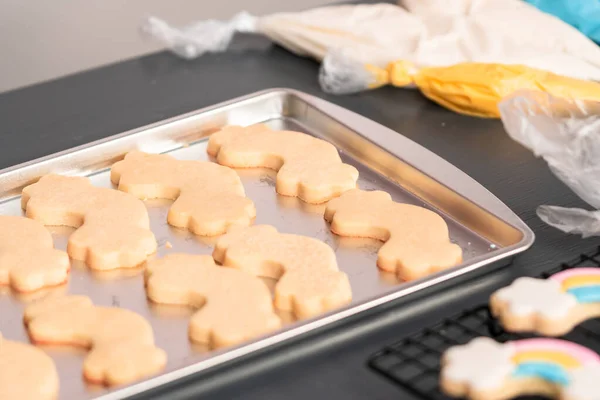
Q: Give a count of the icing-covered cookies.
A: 2